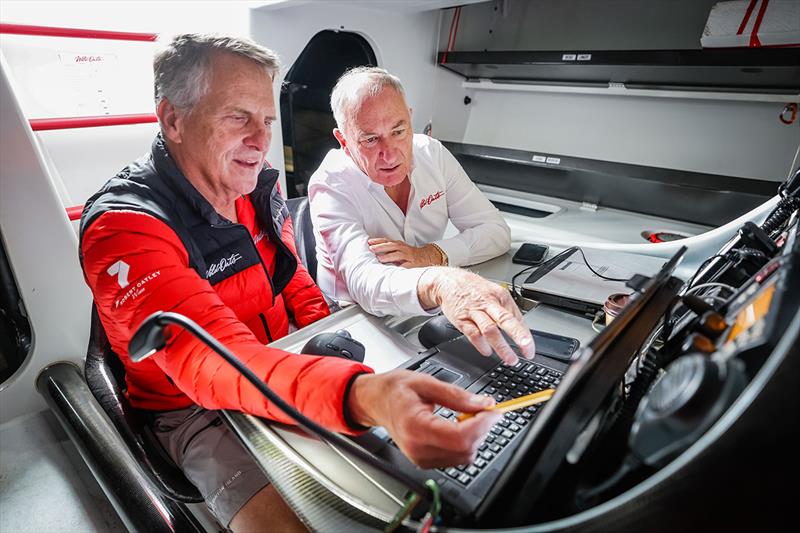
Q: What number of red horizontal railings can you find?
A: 3